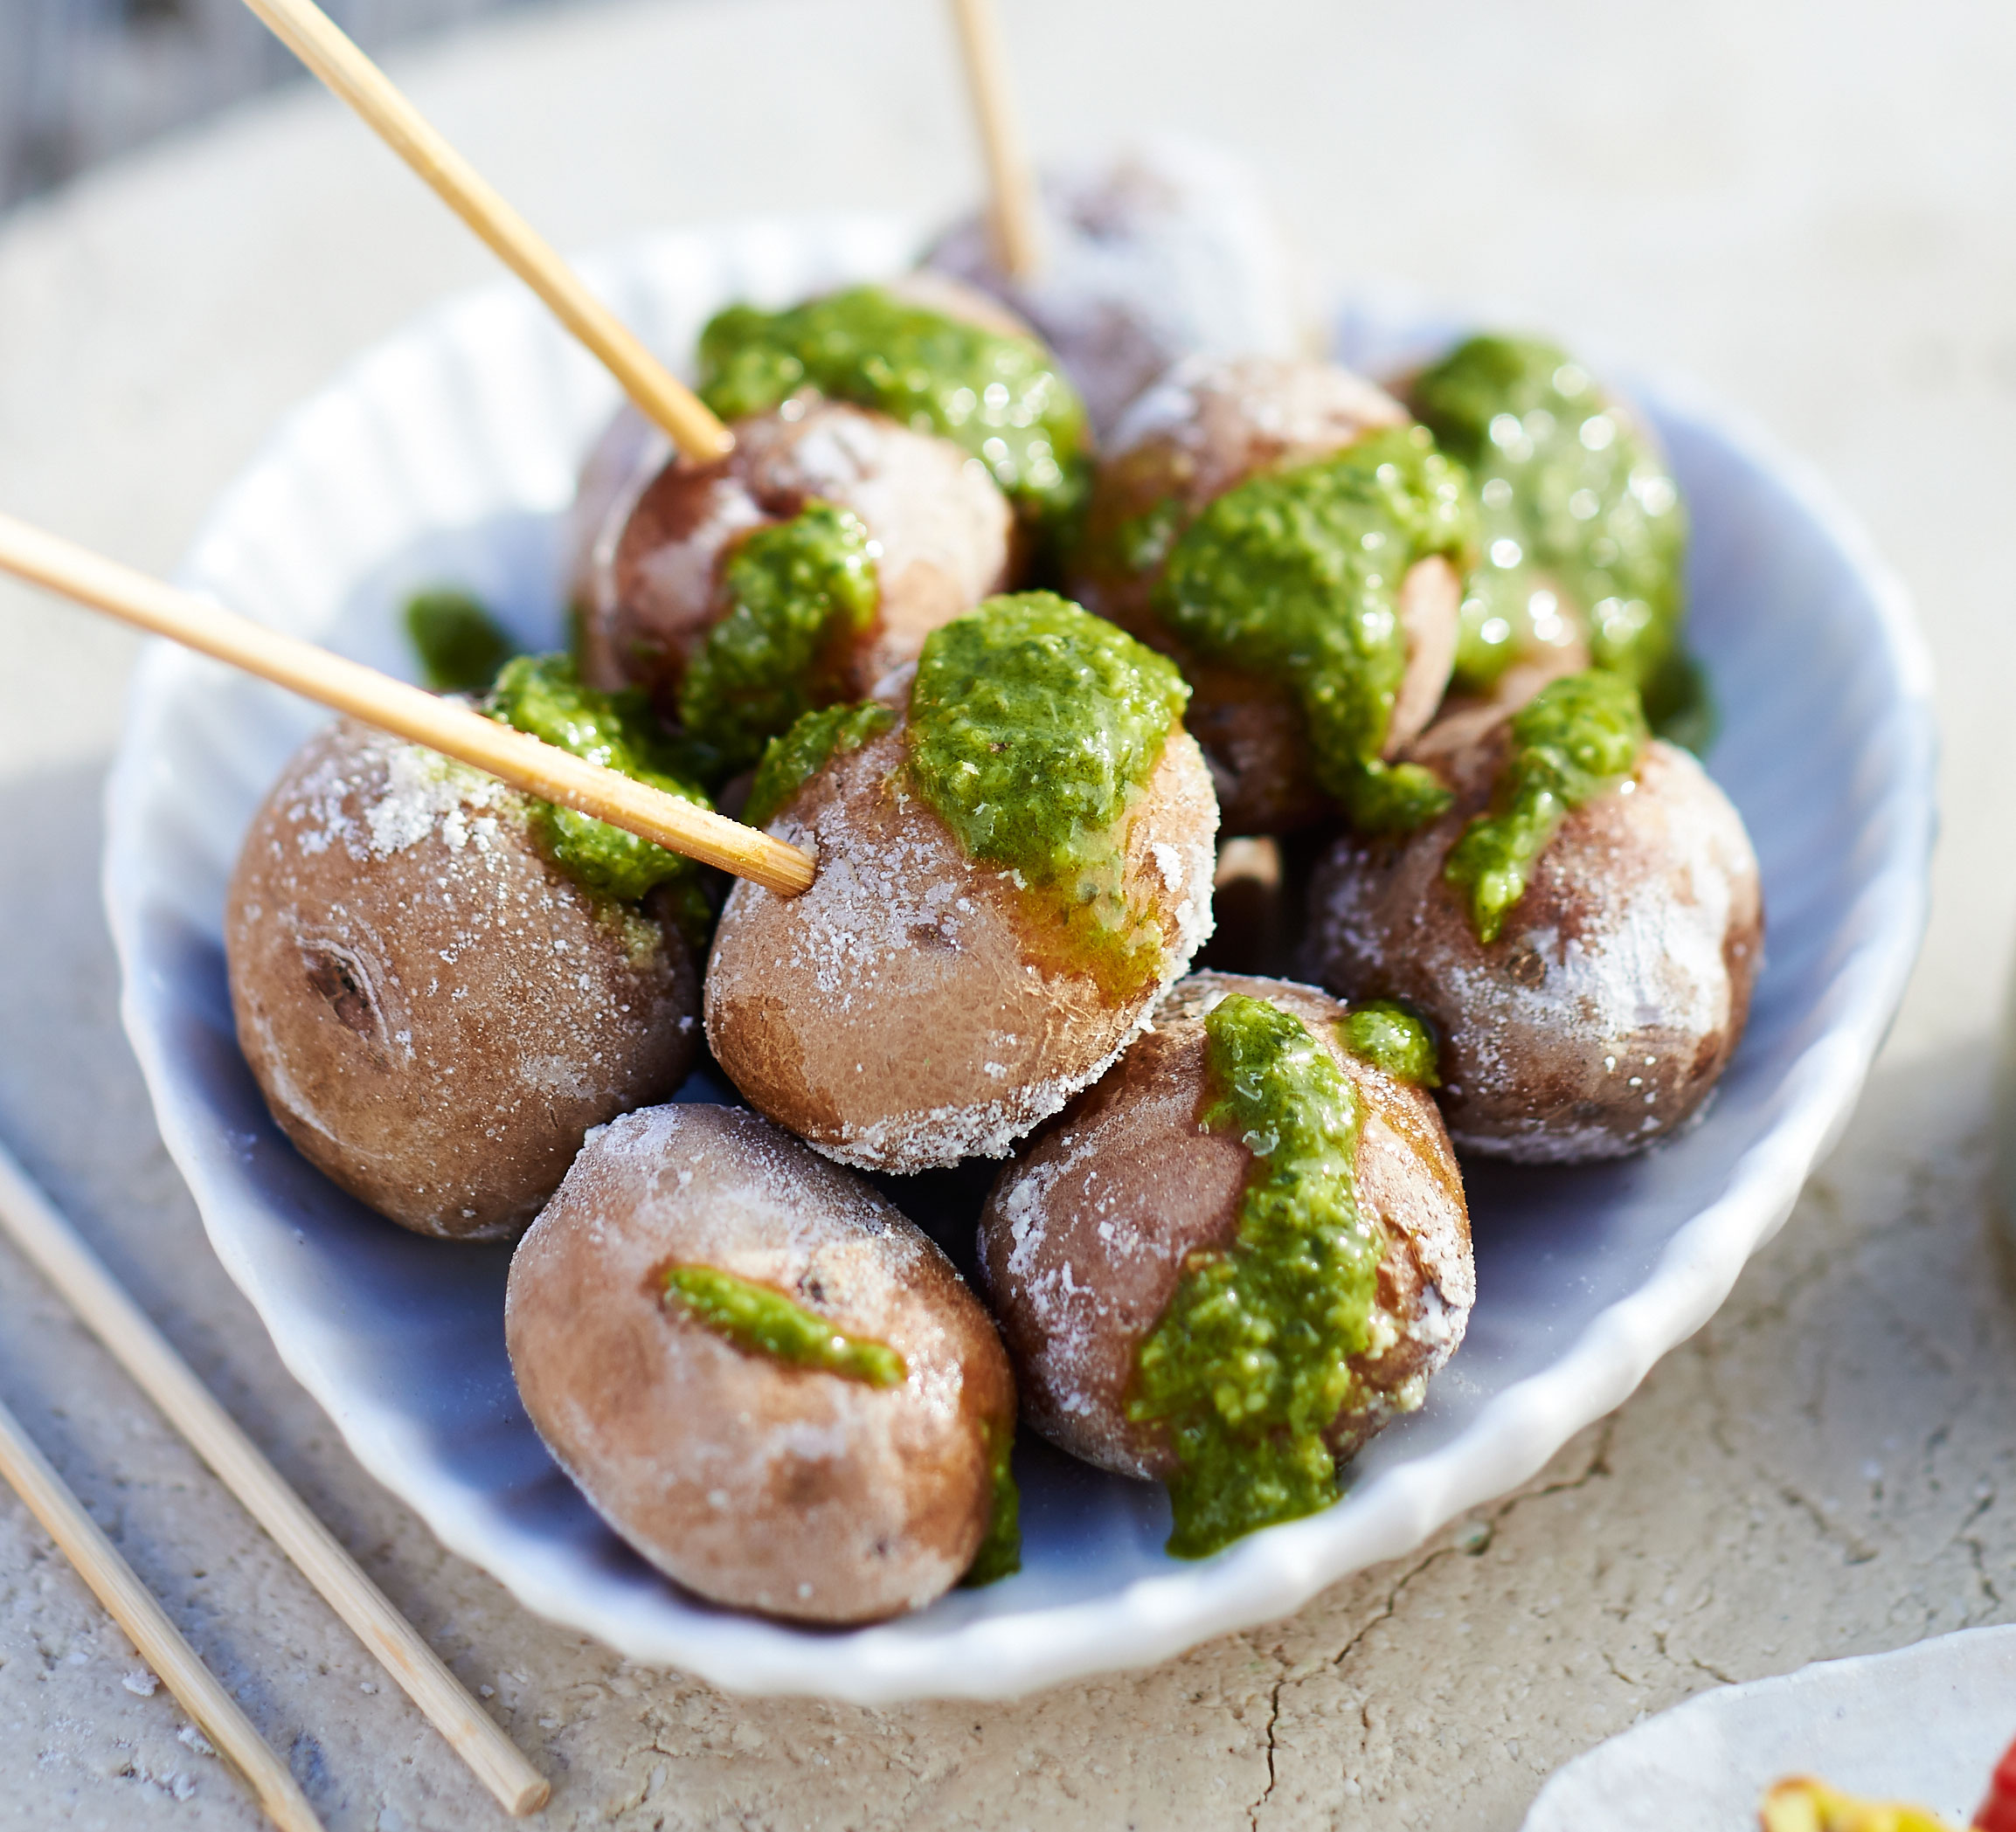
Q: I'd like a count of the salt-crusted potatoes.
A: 10